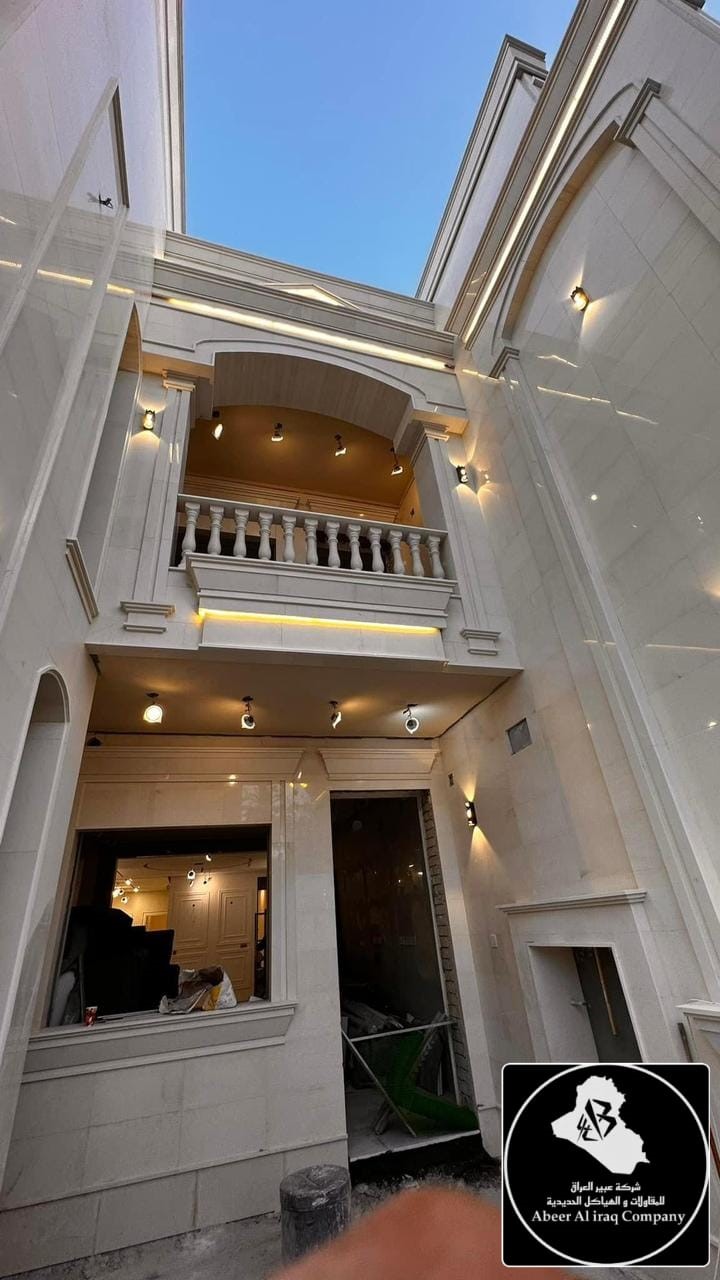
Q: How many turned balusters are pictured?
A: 12